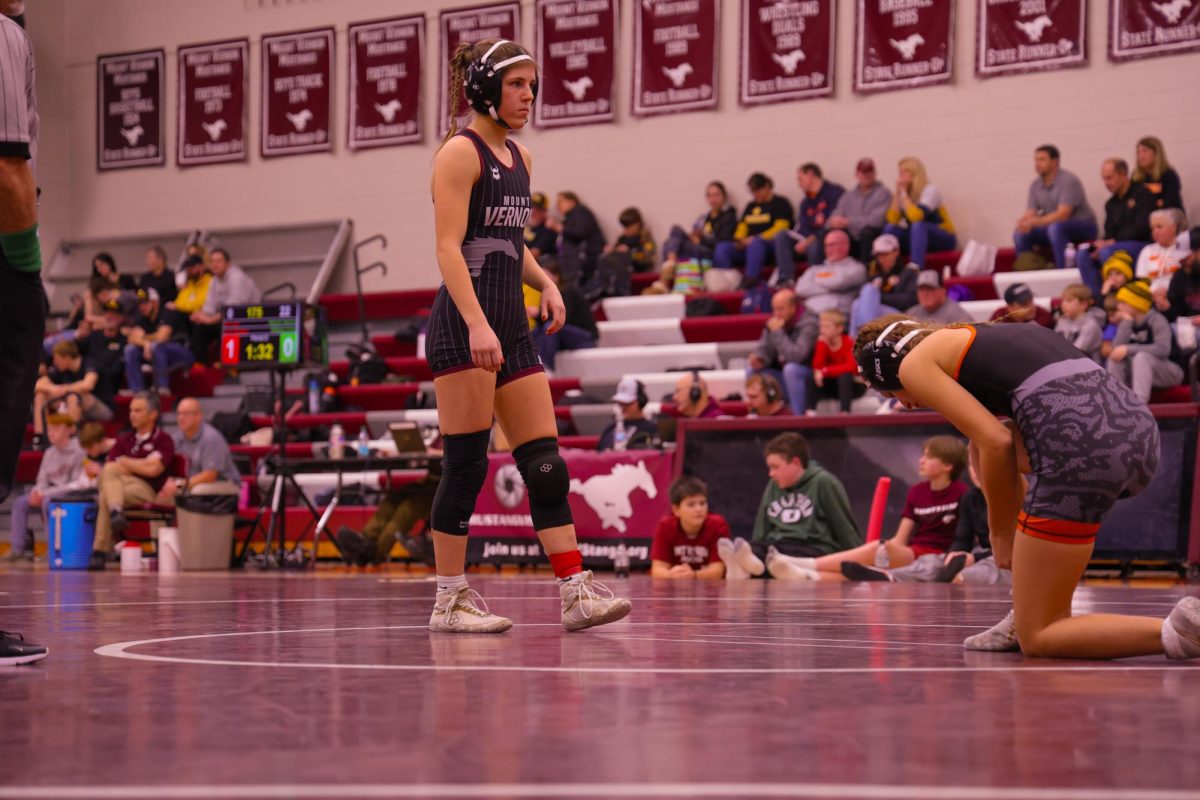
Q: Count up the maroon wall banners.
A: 11